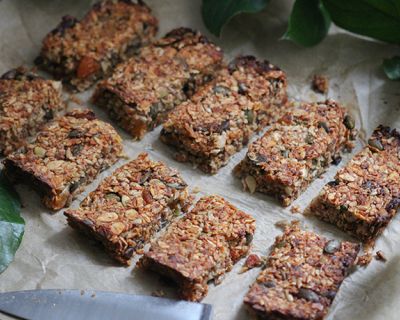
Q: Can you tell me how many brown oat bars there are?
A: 10